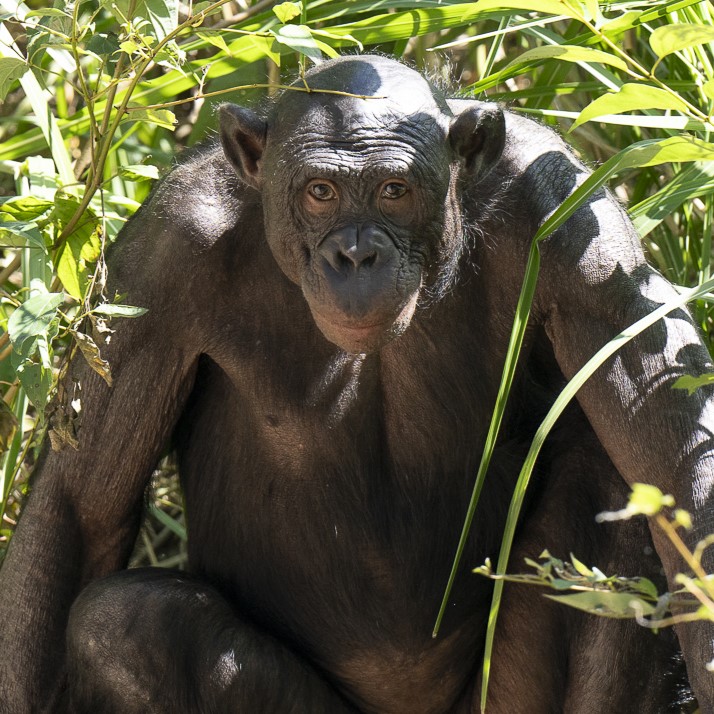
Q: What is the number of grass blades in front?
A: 2